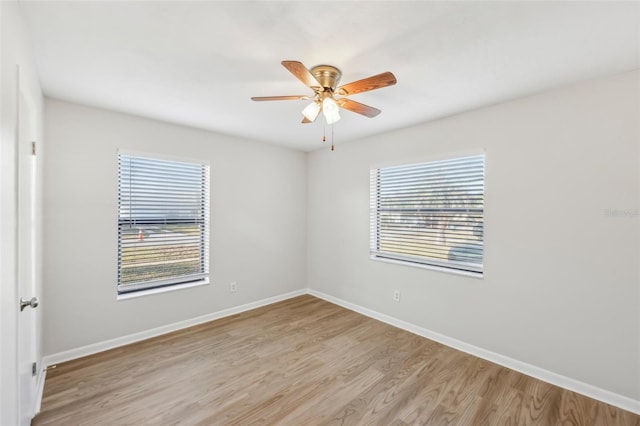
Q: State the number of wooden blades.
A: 5